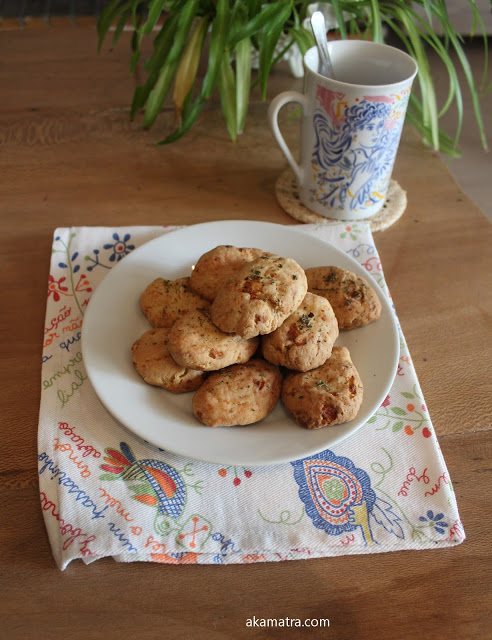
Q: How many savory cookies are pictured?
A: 9